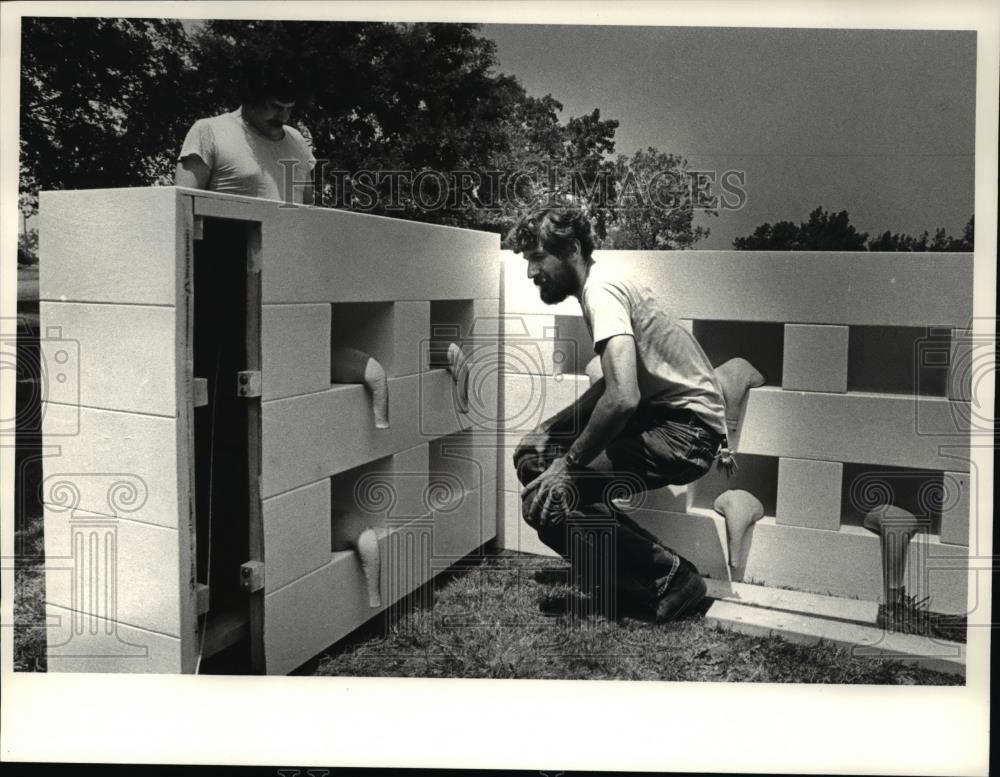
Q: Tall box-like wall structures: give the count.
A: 2